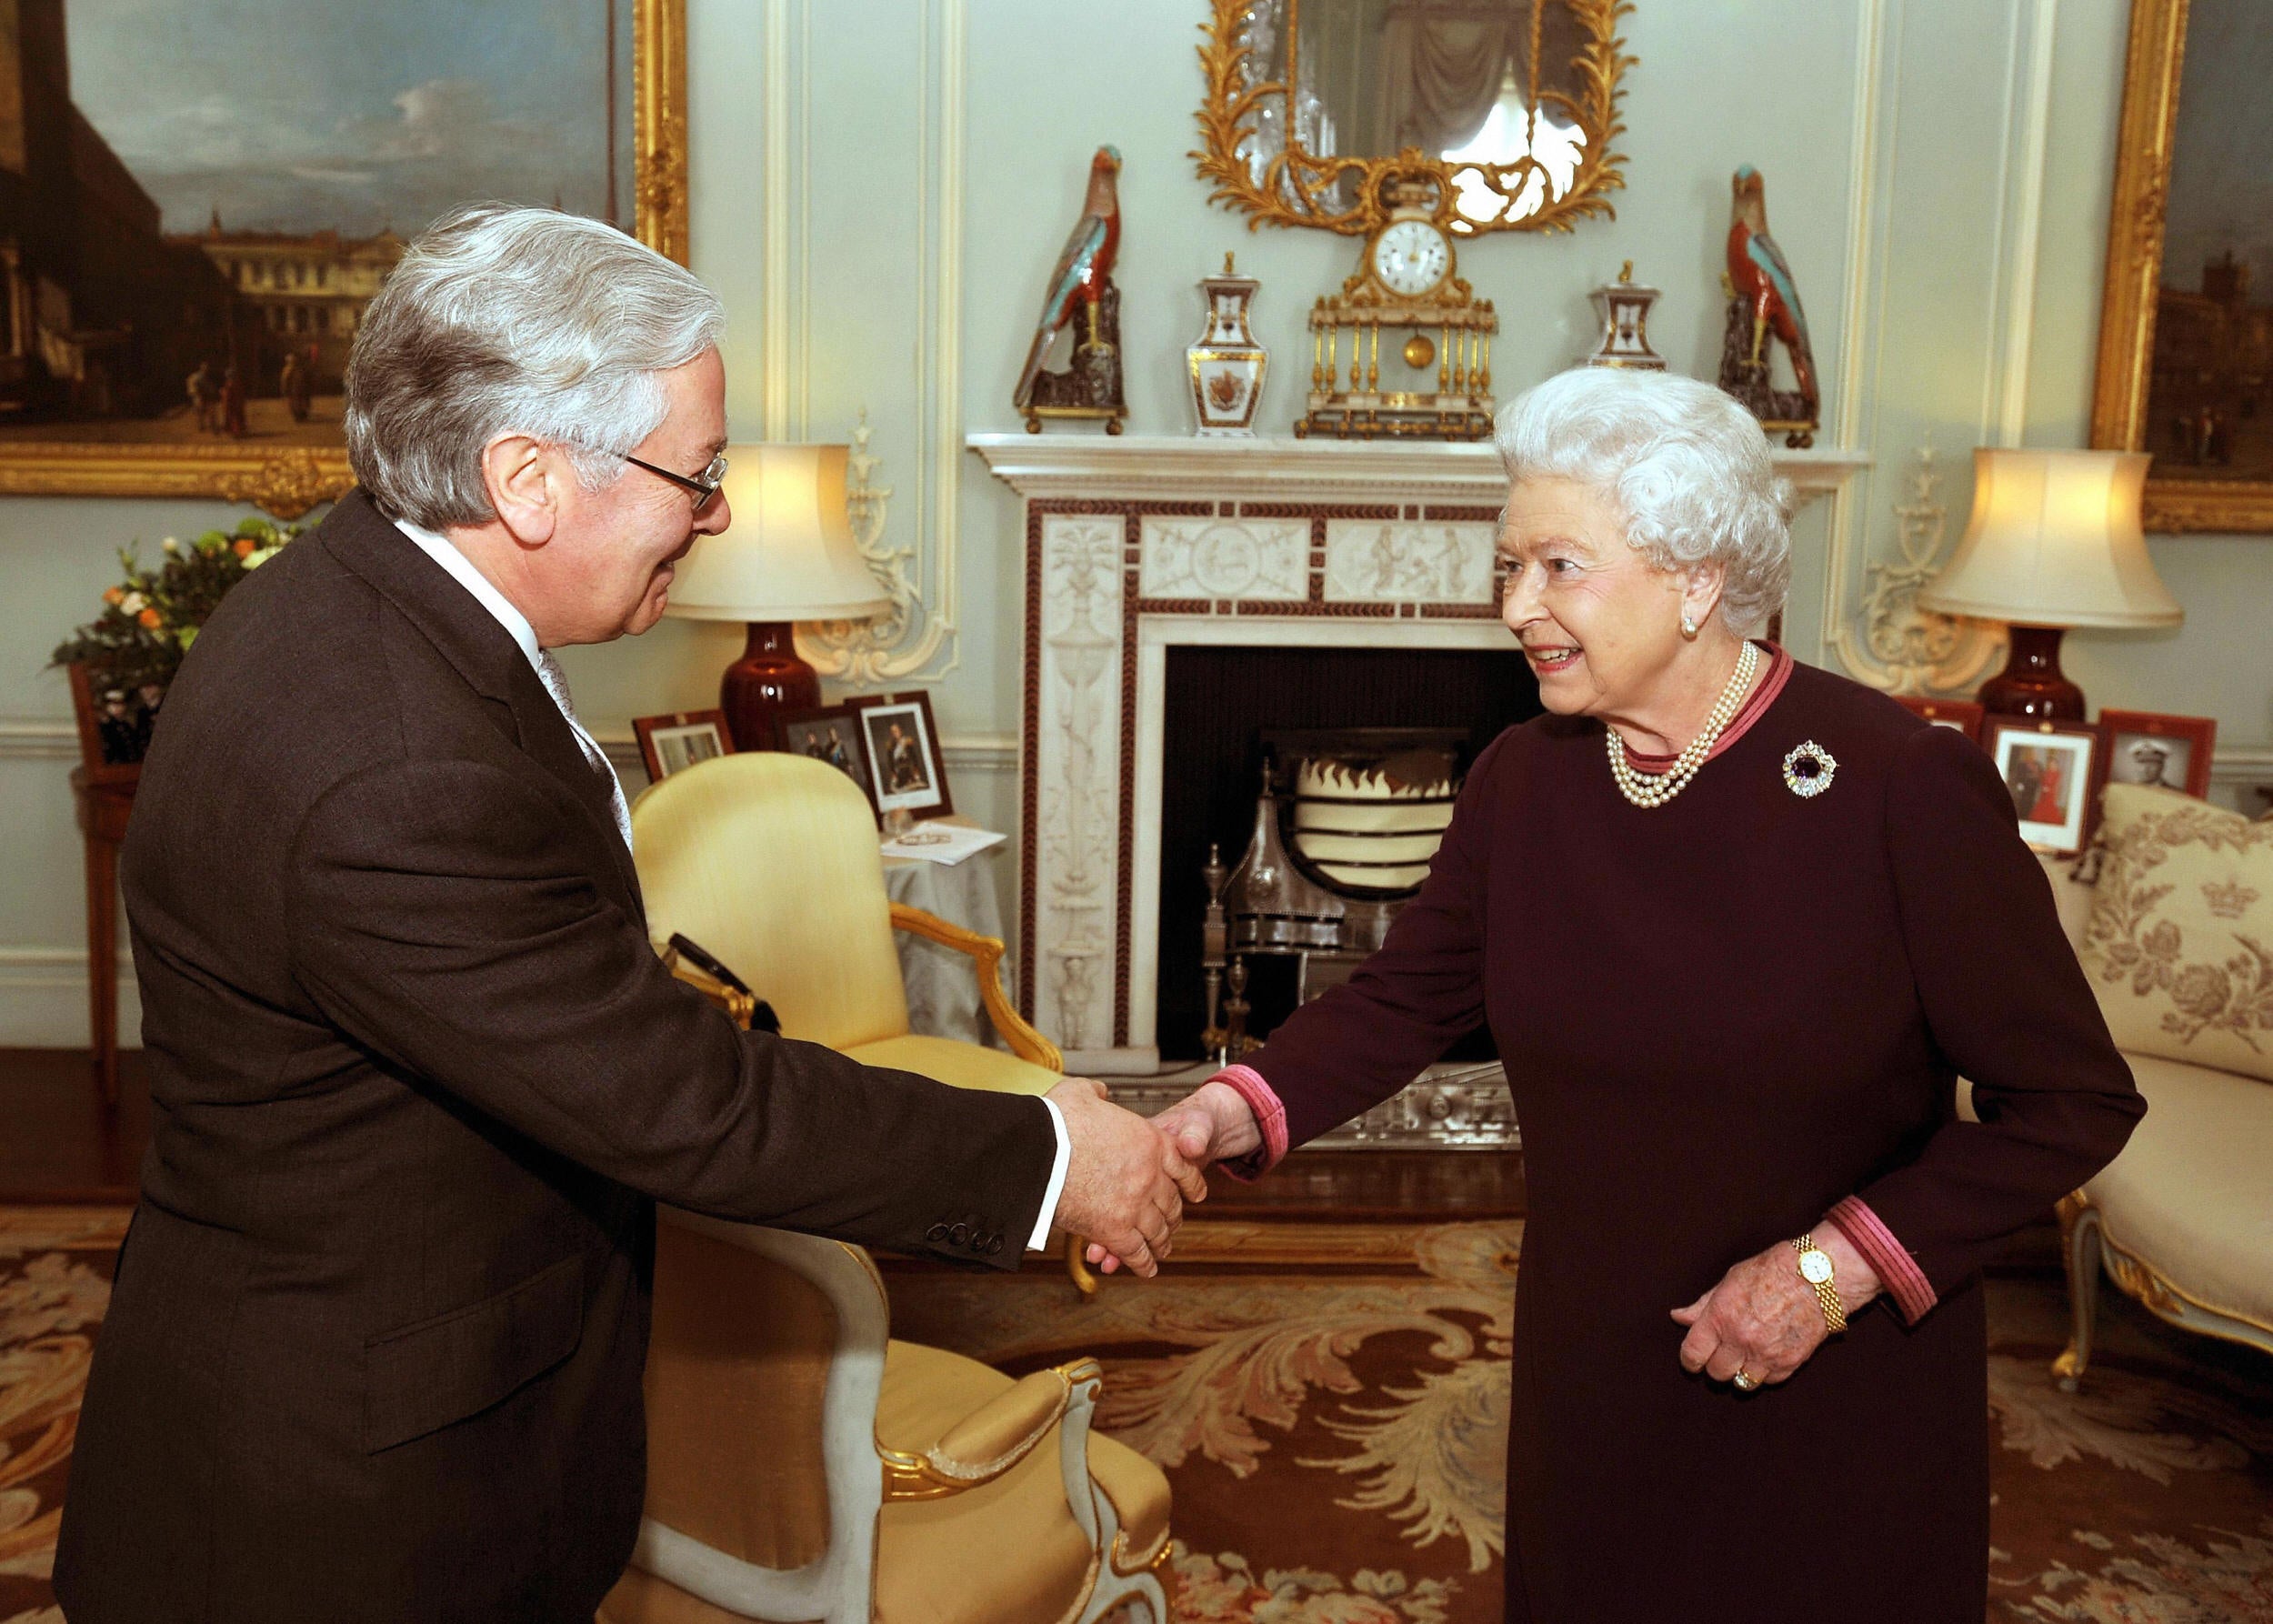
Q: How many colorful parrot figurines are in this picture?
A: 2